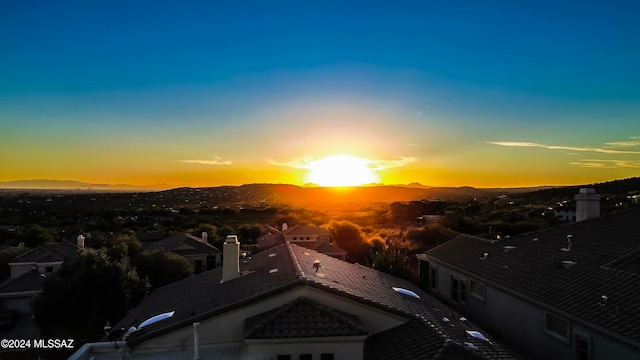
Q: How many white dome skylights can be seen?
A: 3